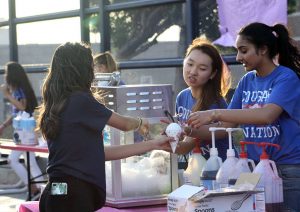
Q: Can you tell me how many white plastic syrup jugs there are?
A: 5